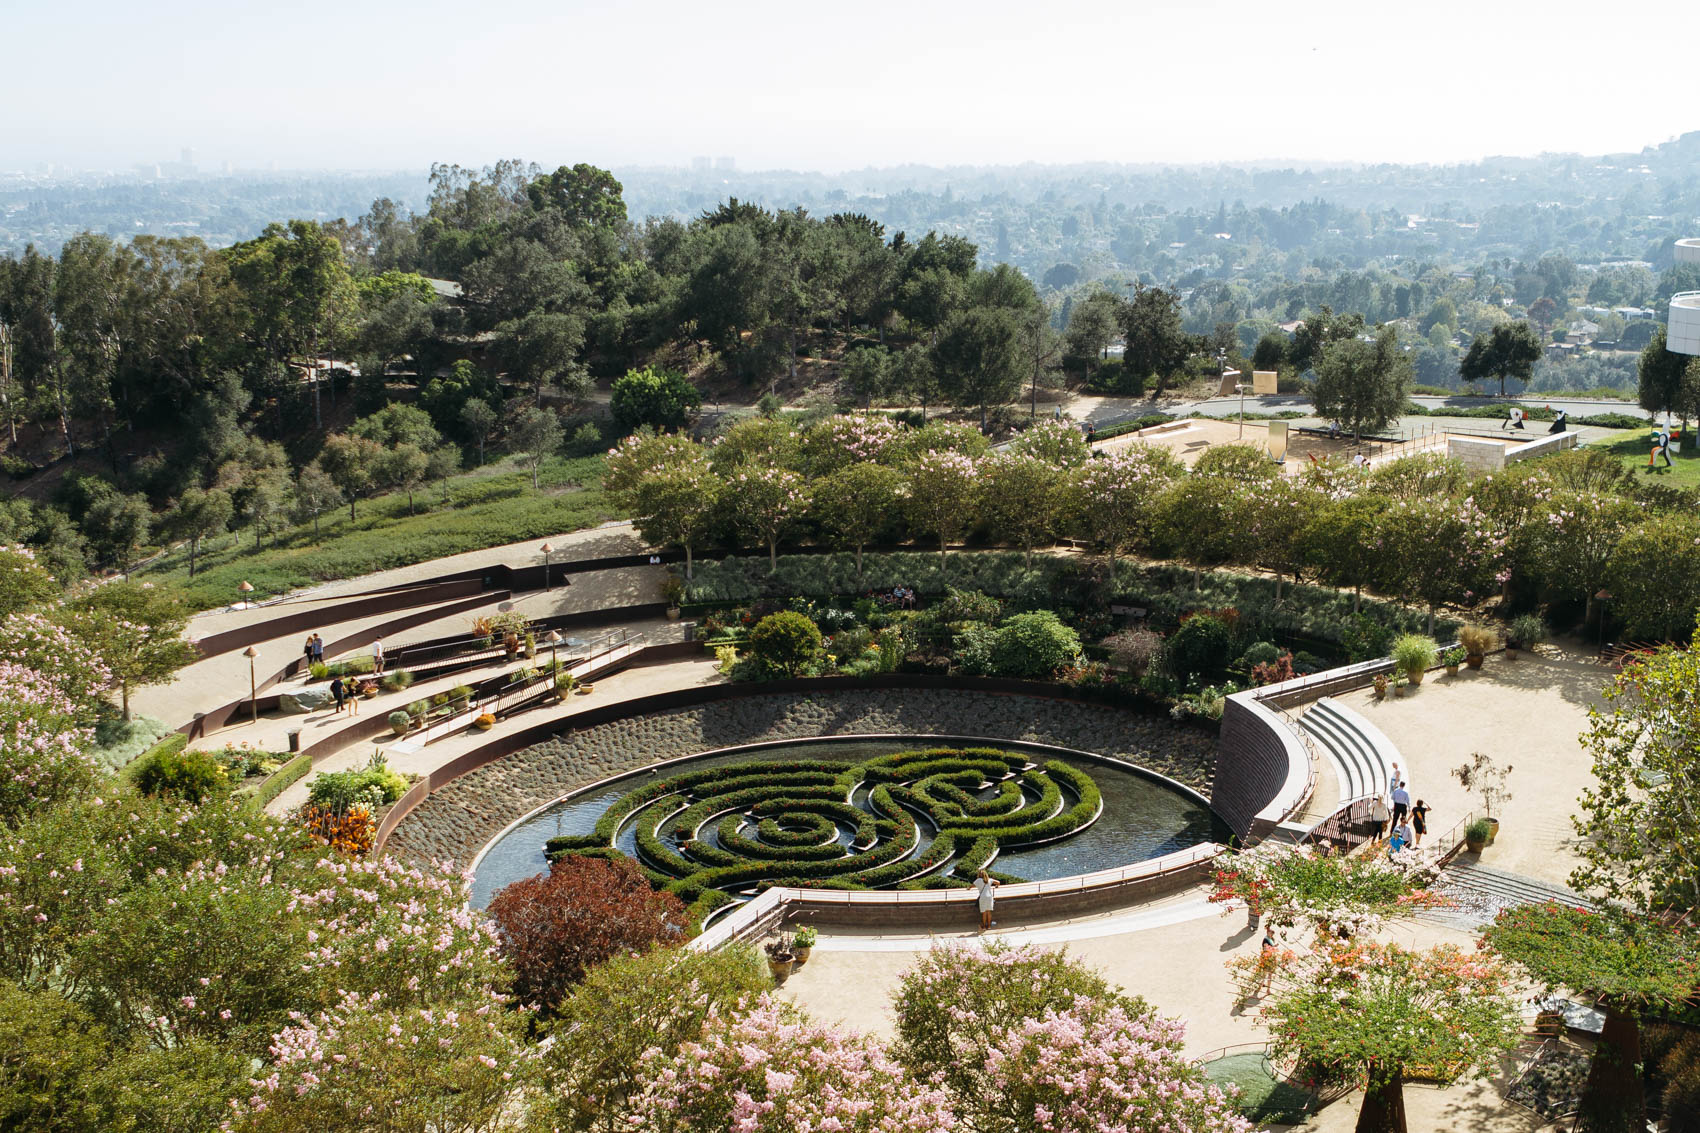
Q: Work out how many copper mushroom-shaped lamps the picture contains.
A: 5